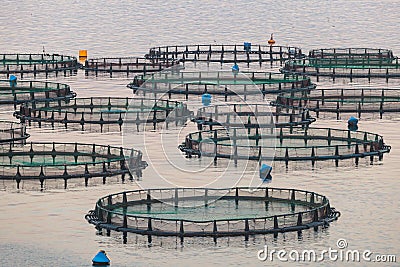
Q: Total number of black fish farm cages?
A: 14